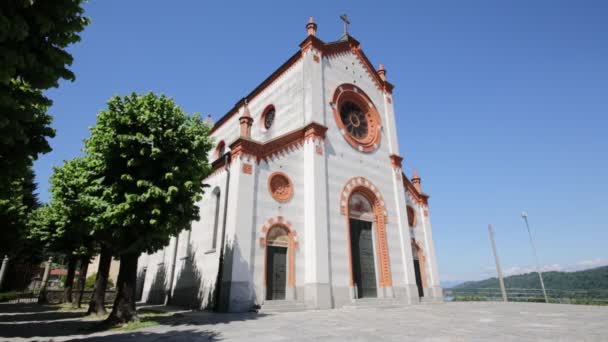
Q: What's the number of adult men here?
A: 0